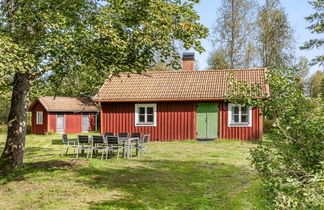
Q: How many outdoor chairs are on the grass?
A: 8